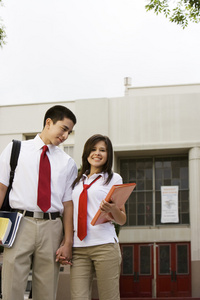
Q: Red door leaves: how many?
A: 4